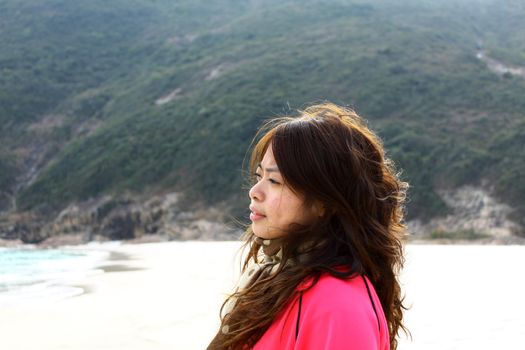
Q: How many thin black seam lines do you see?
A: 2